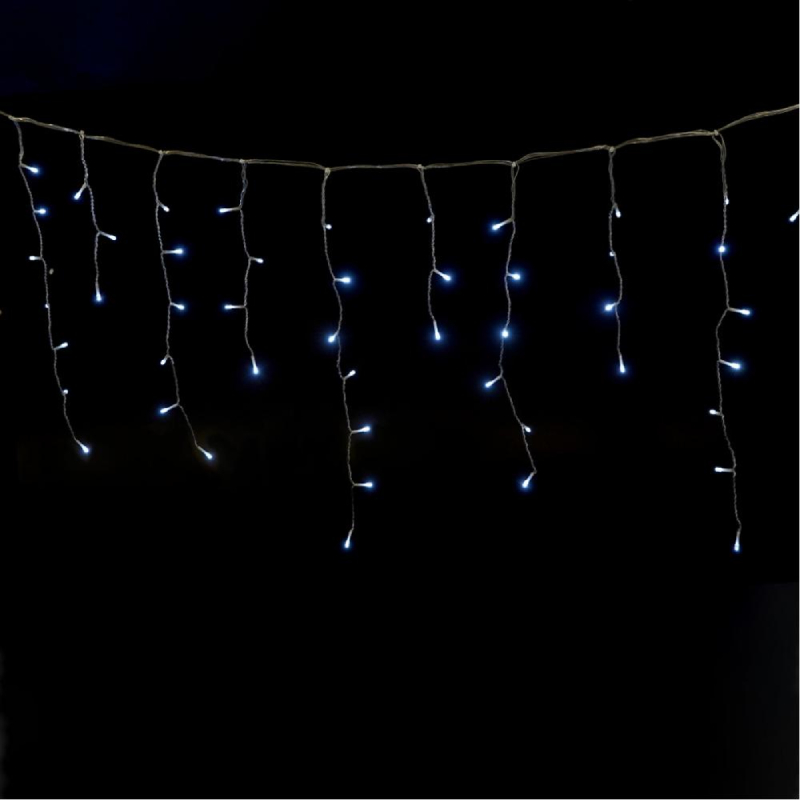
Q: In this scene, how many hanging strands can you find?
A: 9